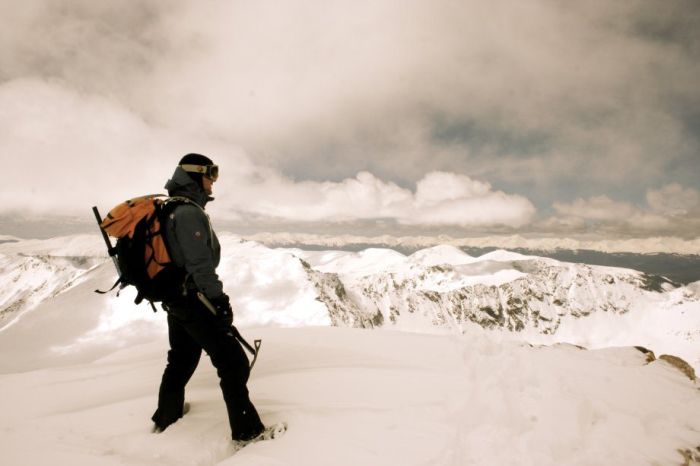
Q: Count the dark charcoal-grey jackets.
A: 1